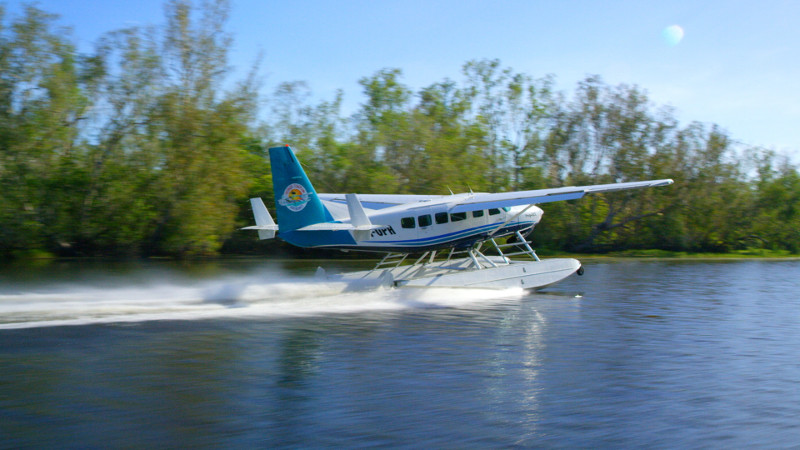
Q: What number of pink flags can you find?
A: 0